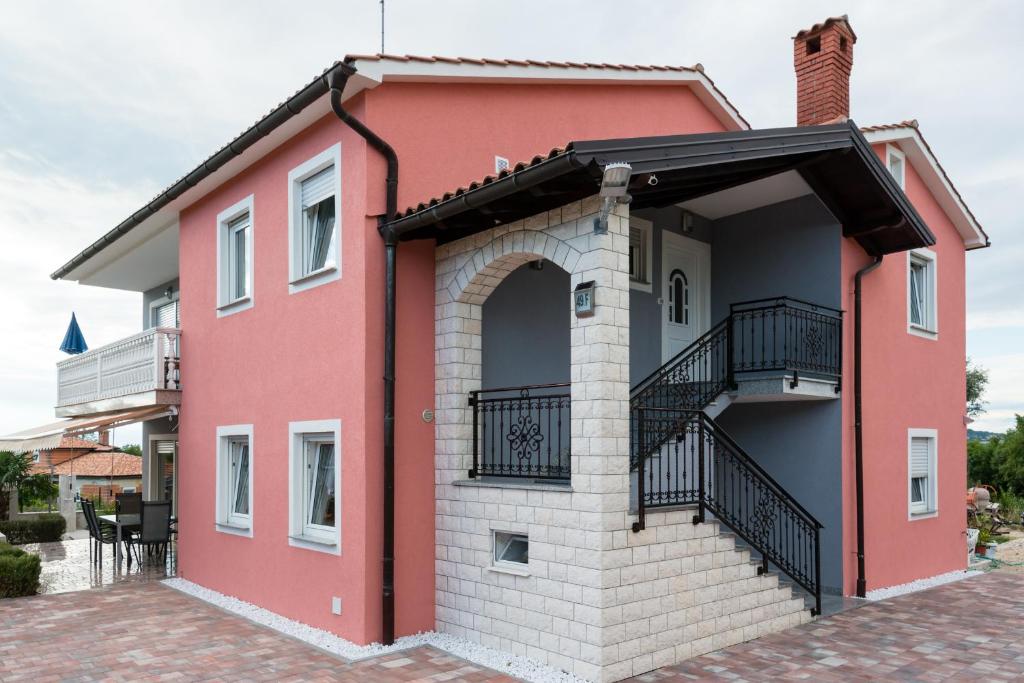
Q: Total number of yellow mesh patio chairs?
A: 0